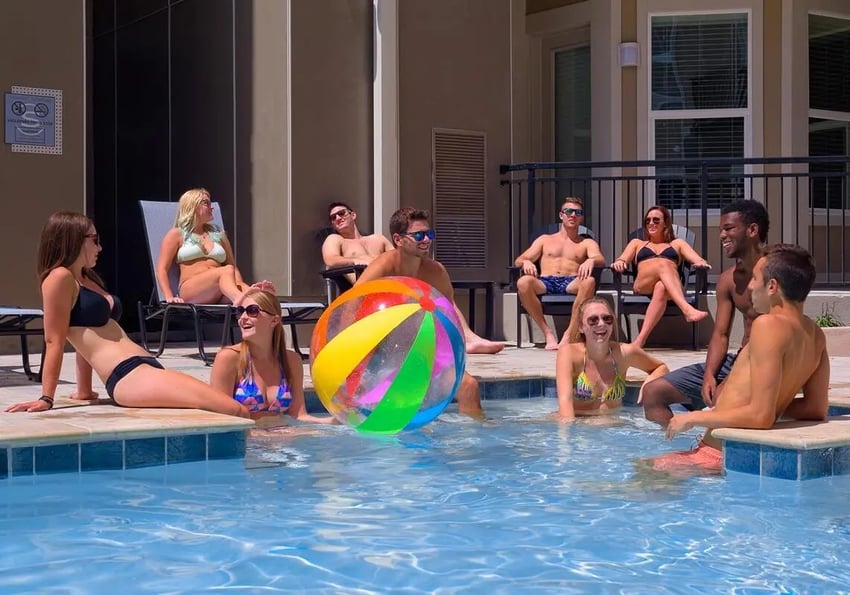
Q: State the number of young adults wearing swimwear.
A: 10